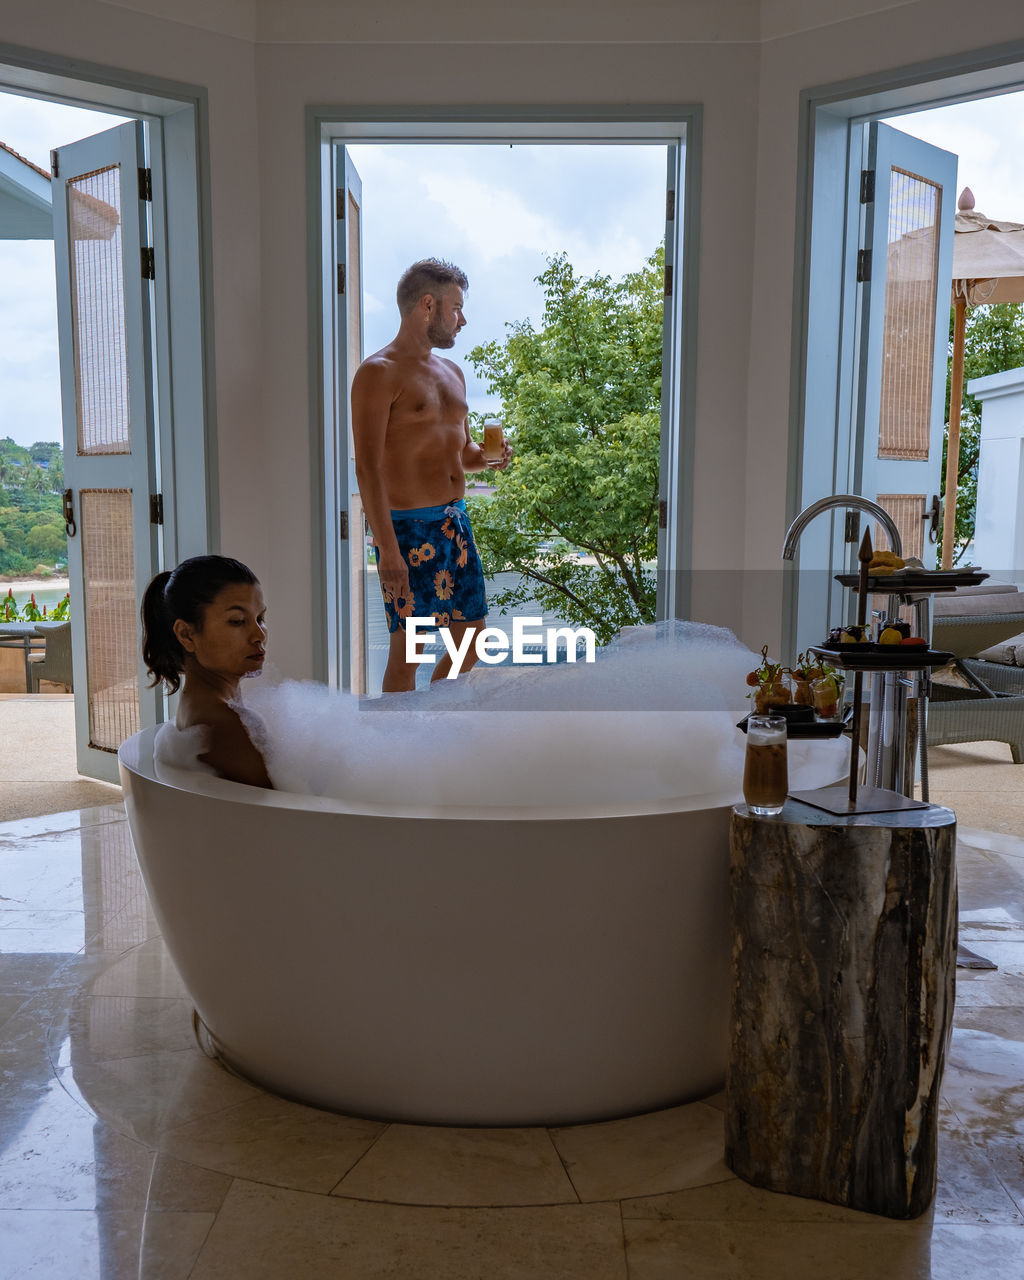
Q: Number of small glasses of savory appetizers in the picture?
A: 3